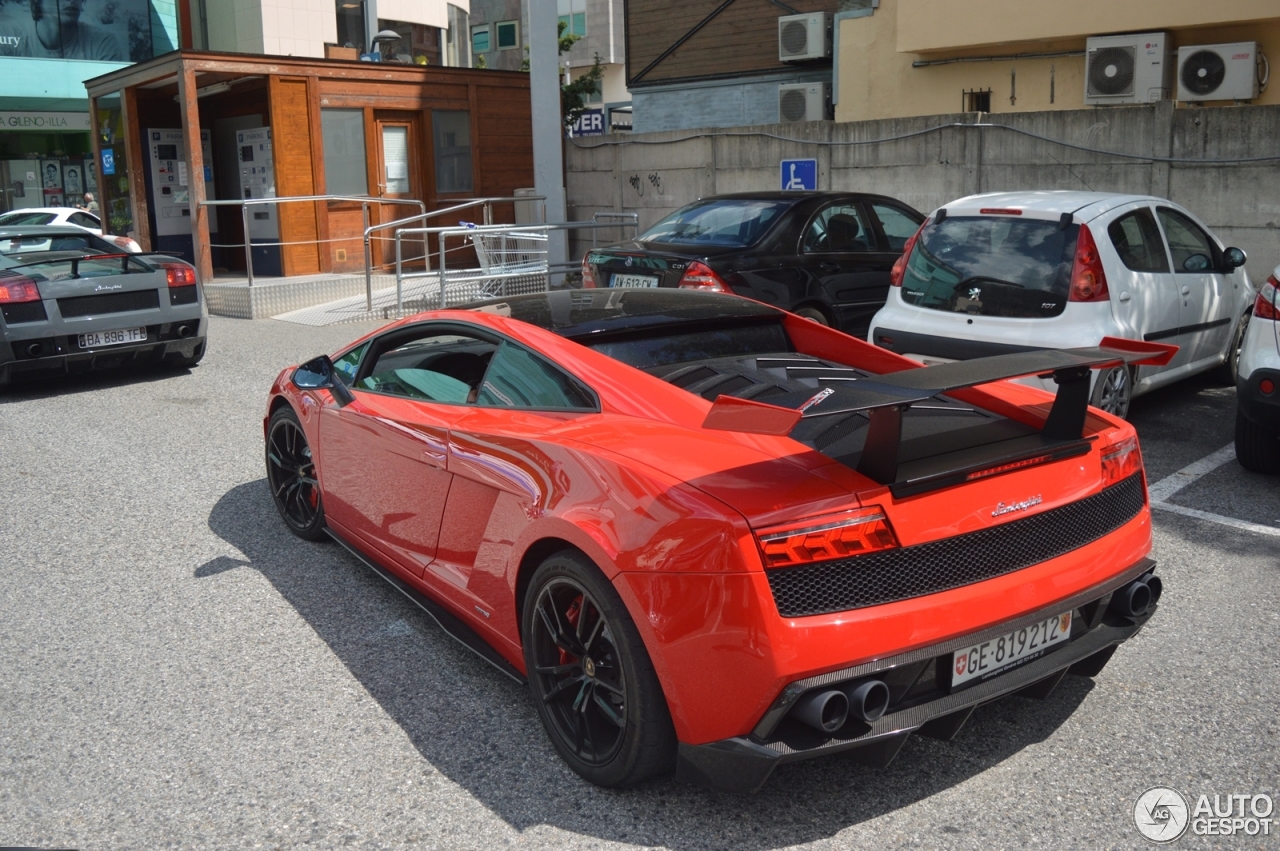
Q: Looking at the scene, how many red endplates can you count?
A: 2